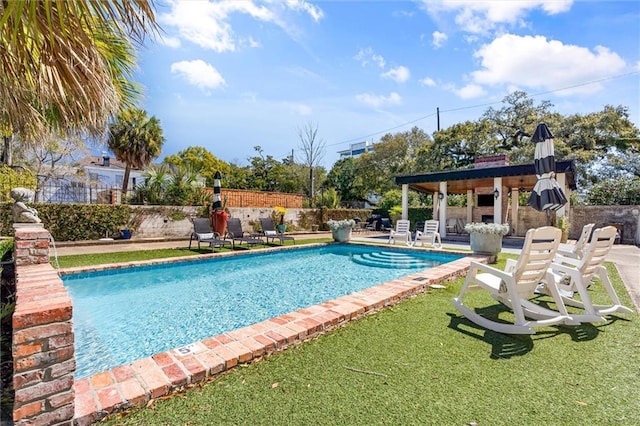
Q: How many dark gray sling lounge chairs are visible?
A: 3